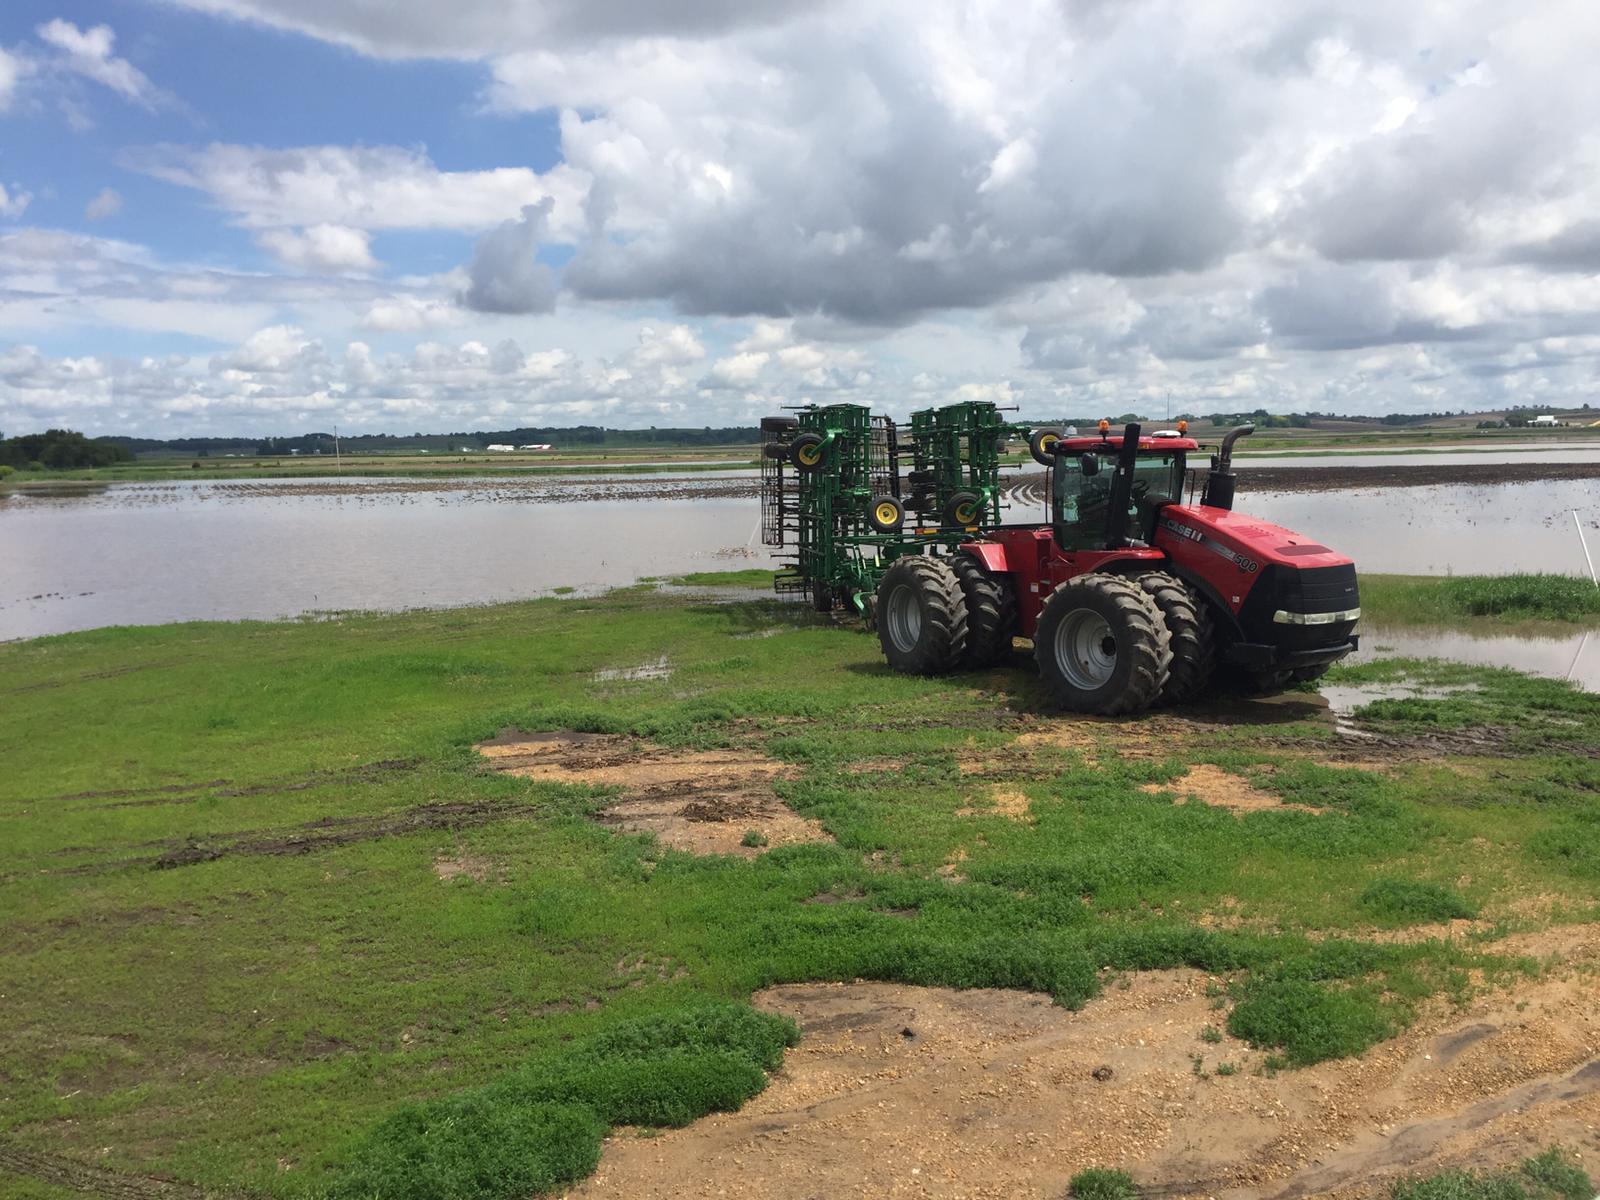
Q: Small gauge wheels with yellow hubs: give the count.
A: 4